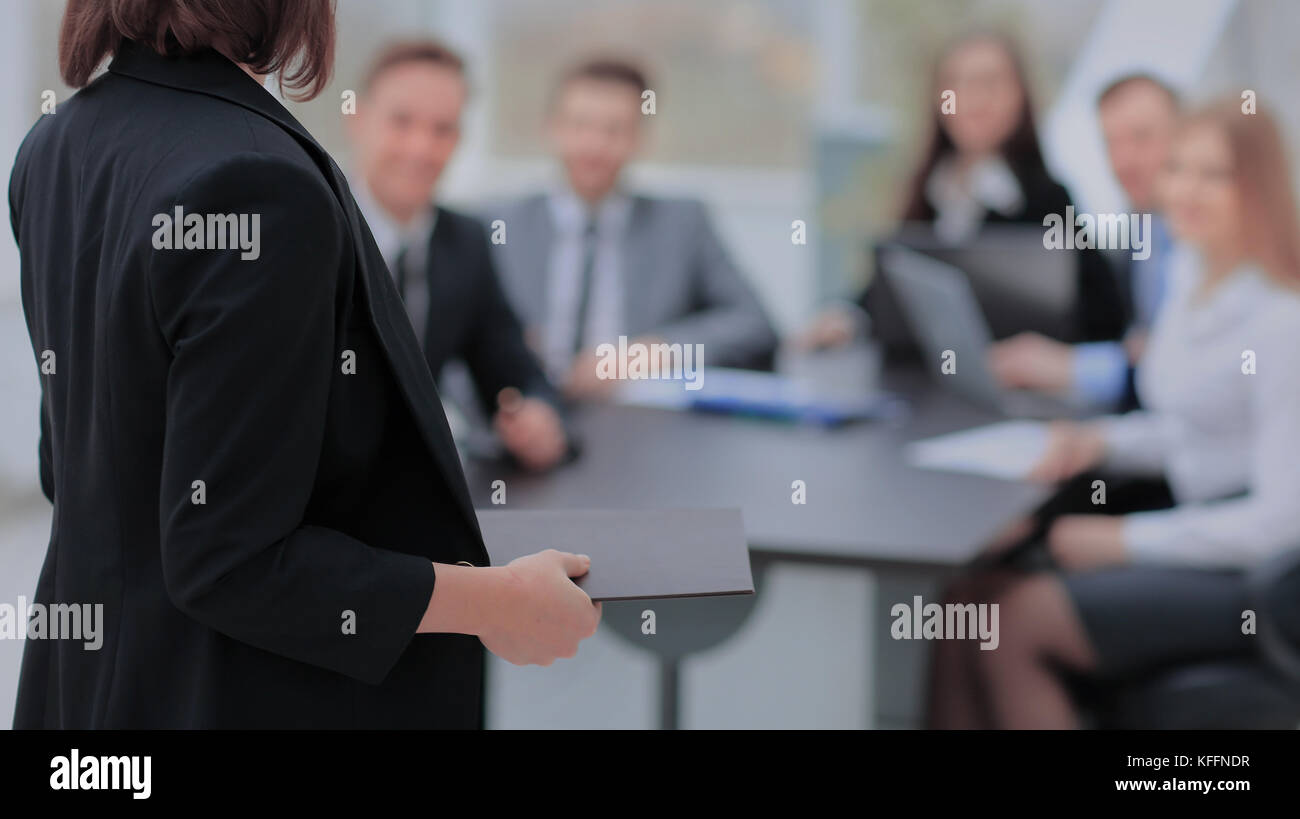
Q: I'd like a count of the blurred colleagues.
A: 5